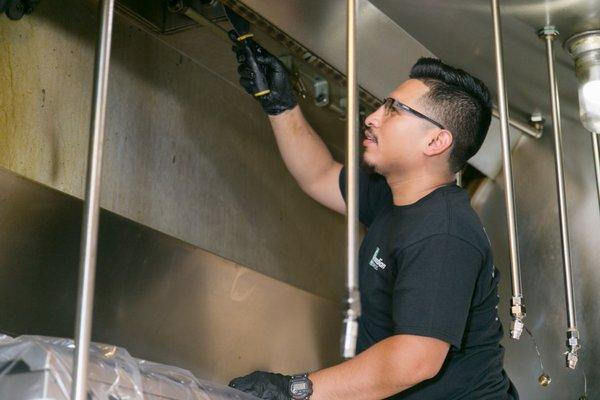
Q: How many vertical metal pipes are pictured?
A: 5